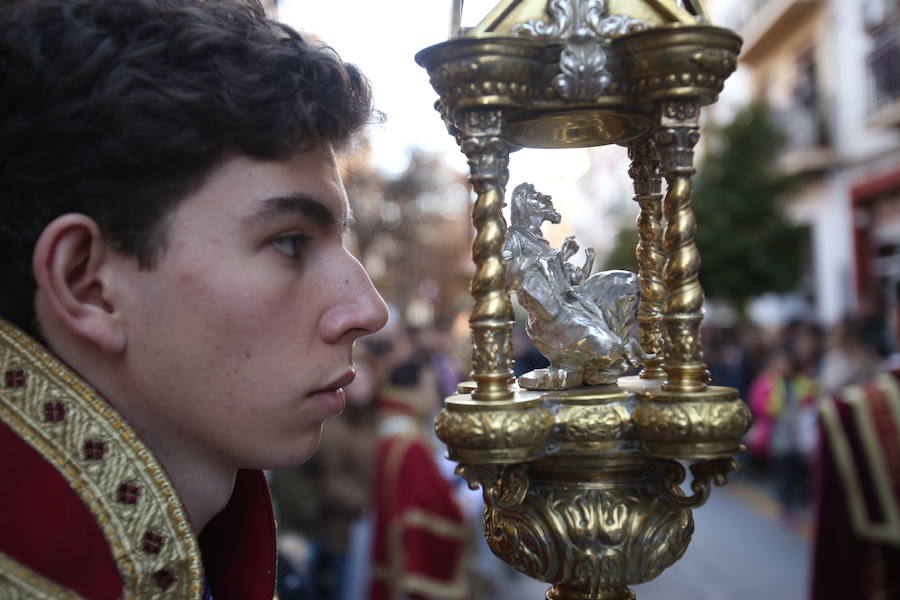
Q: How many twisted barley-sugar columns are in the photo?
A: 3